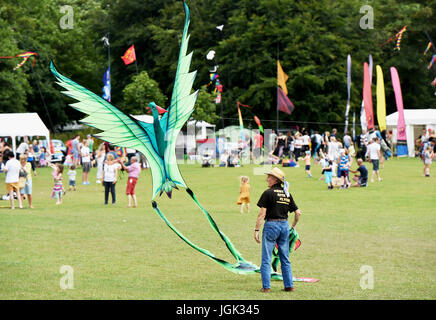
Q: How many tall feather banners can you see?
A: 5